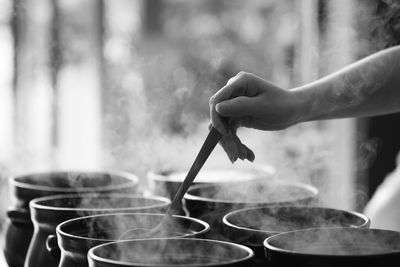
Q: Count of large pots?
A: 8